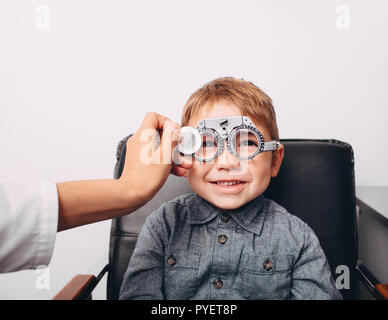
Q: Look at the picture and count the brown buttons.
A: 5